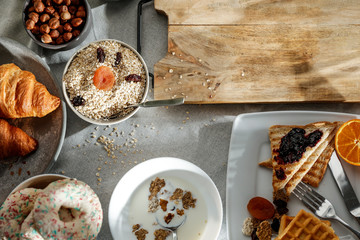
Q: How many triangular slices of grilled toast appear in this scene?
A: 3